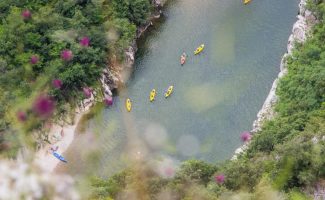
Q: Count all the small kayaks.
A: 7